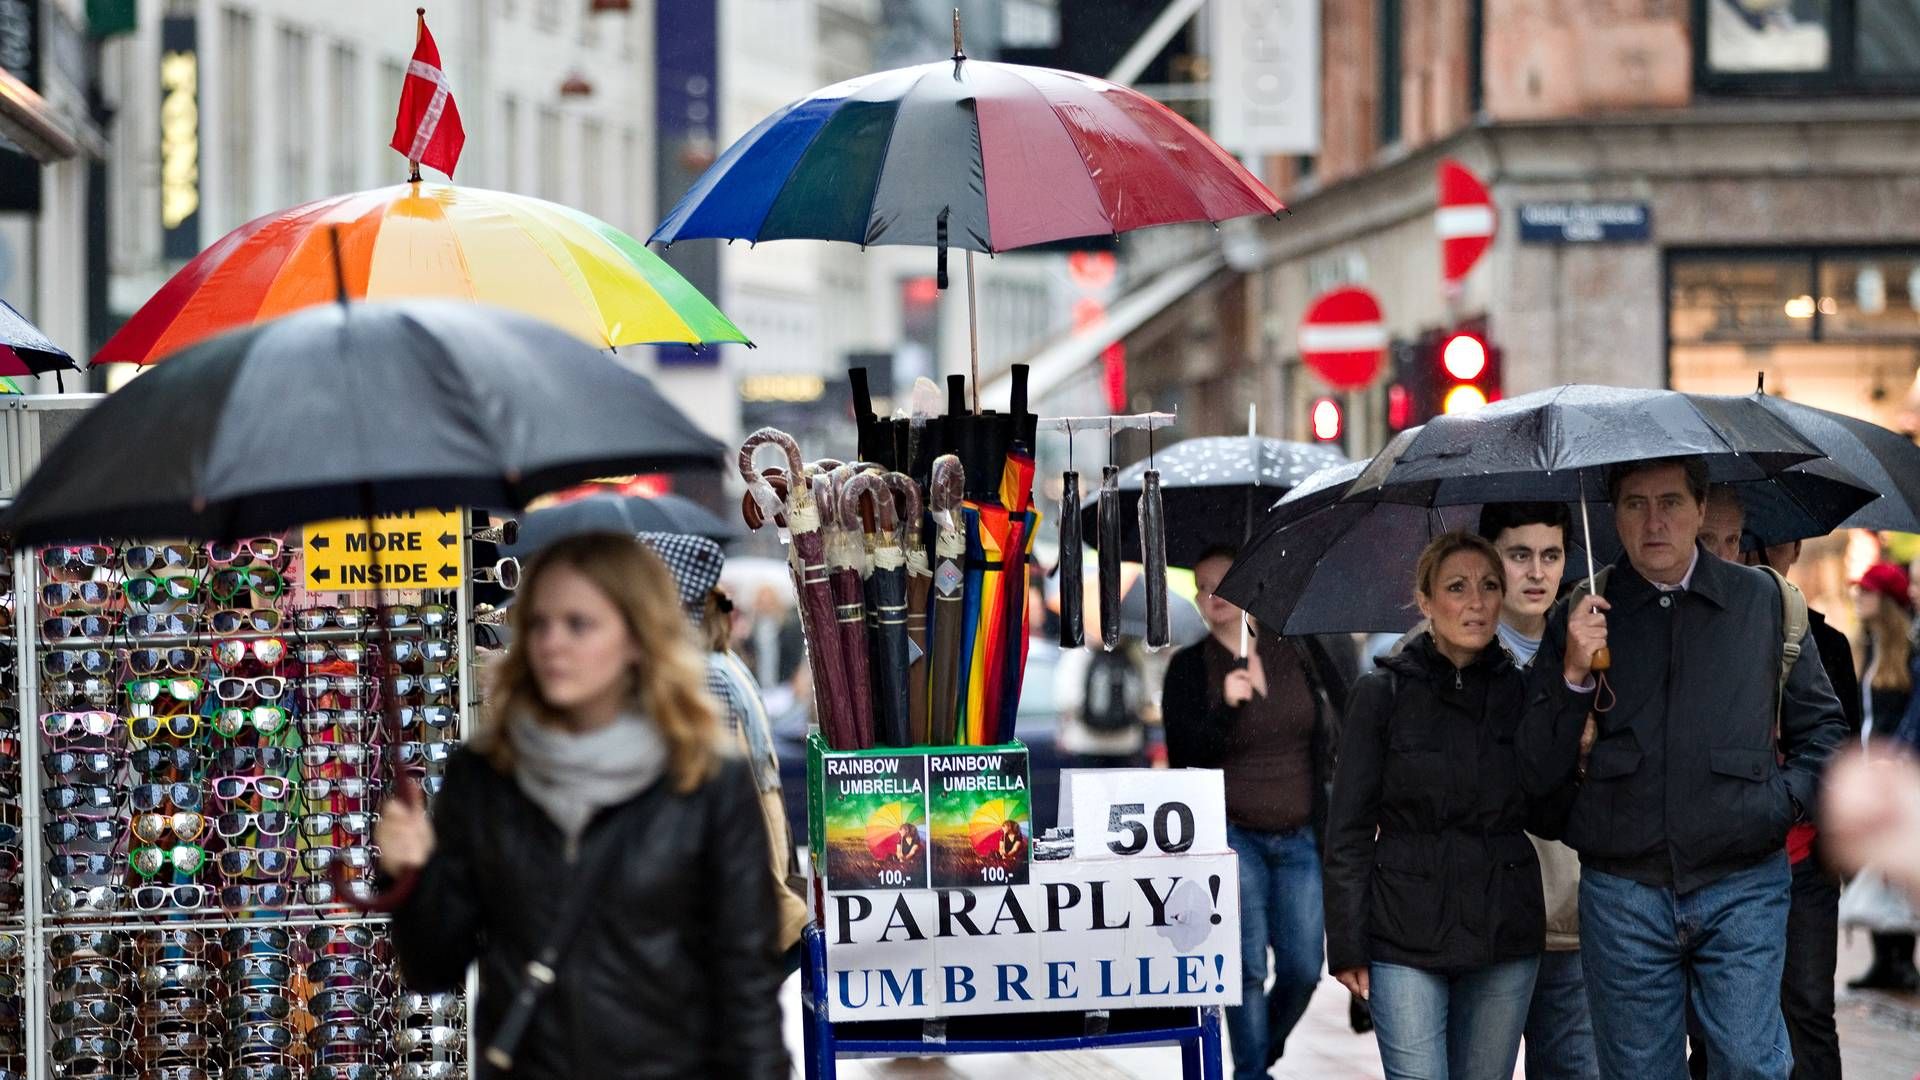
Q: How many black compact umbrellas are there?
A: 3